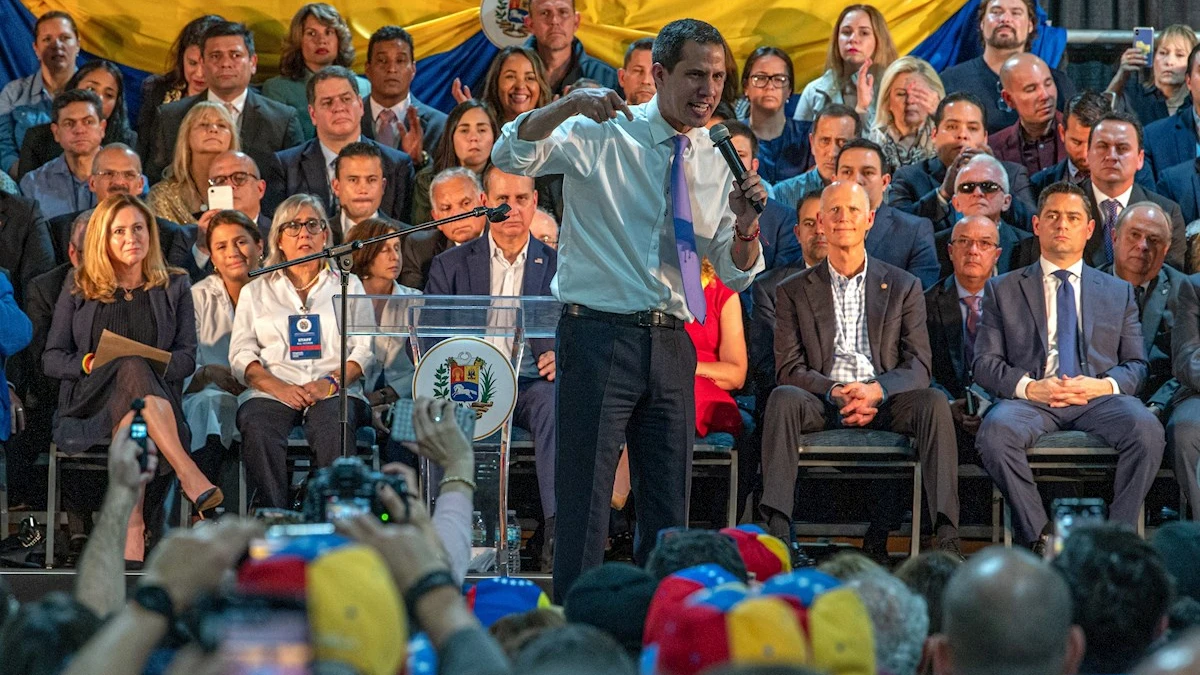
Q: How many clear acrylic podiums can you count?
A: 1